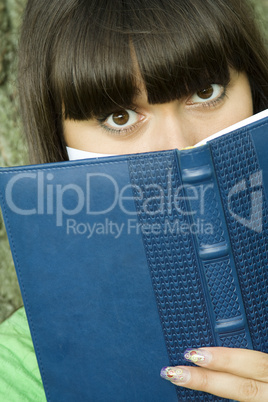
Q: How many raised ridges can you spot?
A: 3